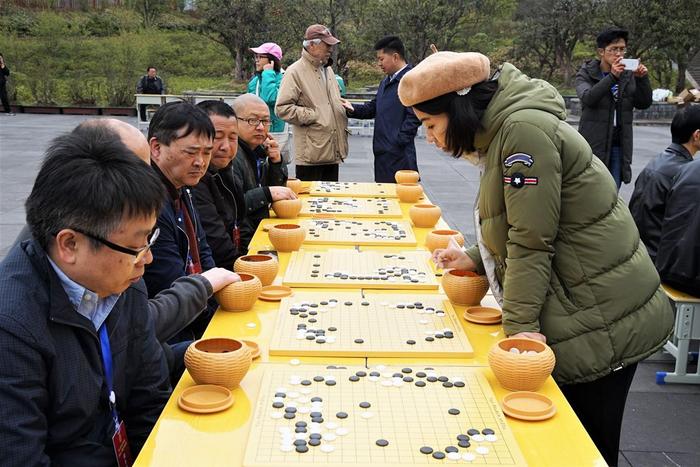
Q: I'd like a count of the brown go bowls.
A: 12